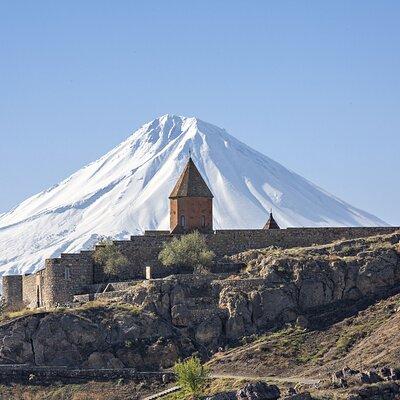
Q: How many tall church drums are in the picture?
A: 1